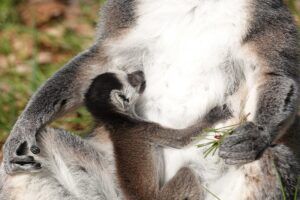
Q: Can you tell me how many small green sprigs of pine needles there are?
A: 1